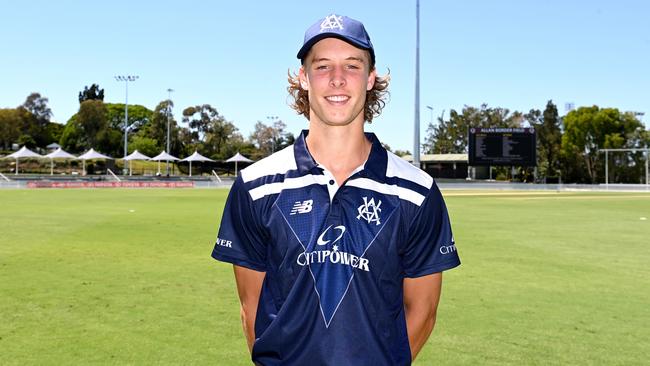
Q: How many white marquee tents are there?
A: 7